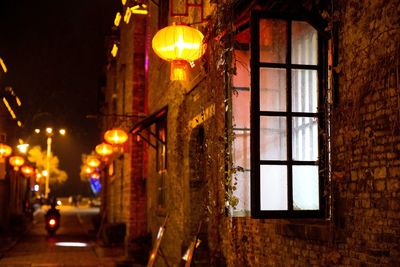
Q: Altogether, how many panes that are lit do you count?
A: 8